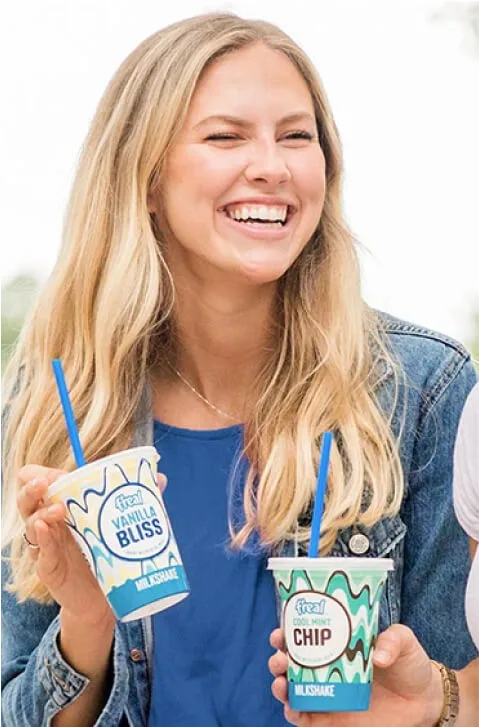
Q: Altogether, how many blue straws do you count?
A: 2